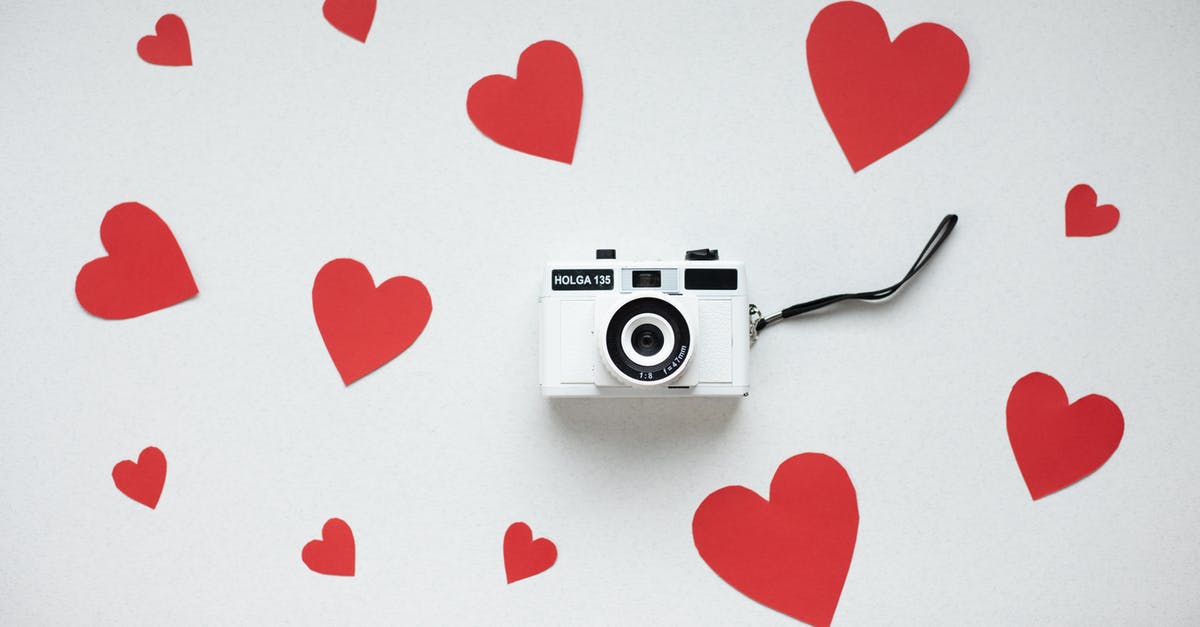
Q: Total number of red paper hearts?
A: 12